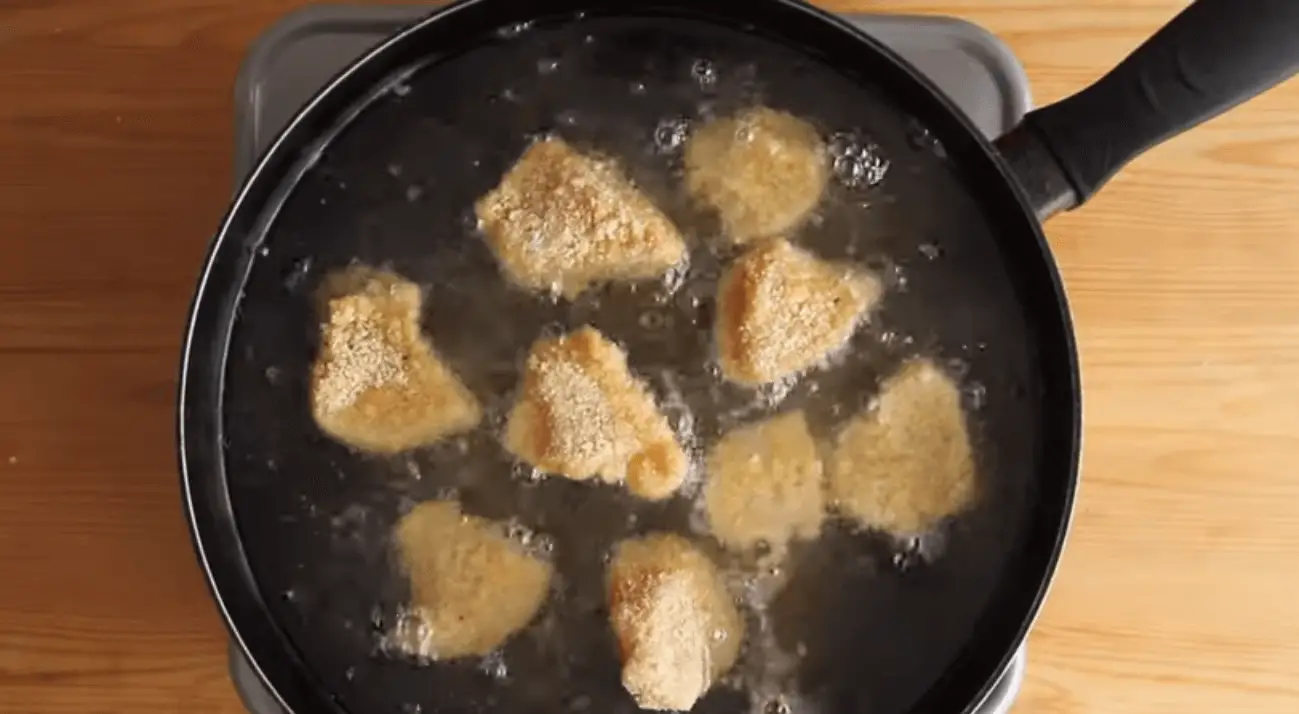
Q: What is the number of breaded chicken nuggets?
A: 9